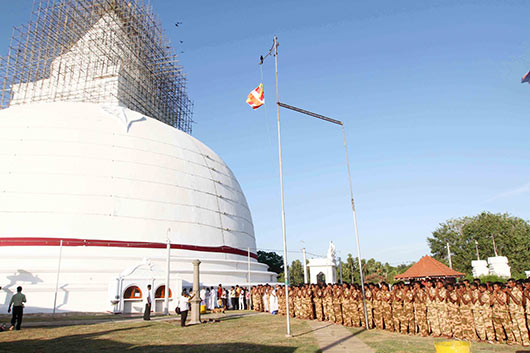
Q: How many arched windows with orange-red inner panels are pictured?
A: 2